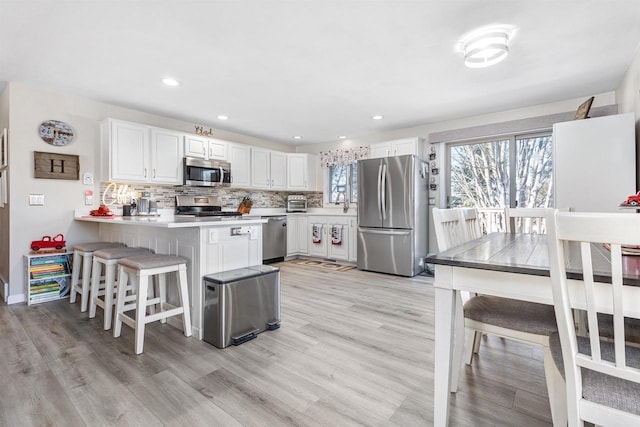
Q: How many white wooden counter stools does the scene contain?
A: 3